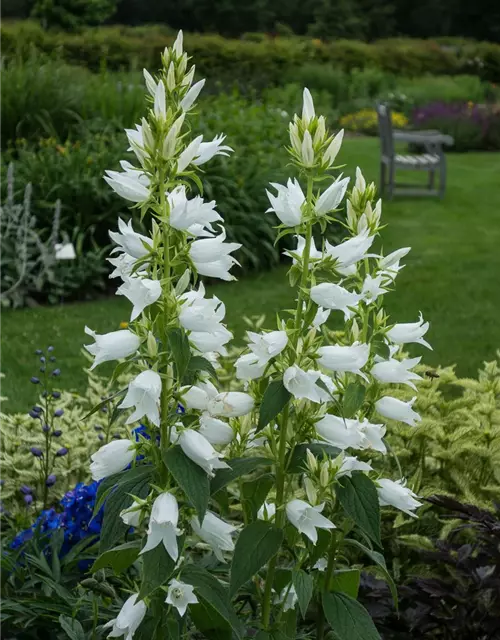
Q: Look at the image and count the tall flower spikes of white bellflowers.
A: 3